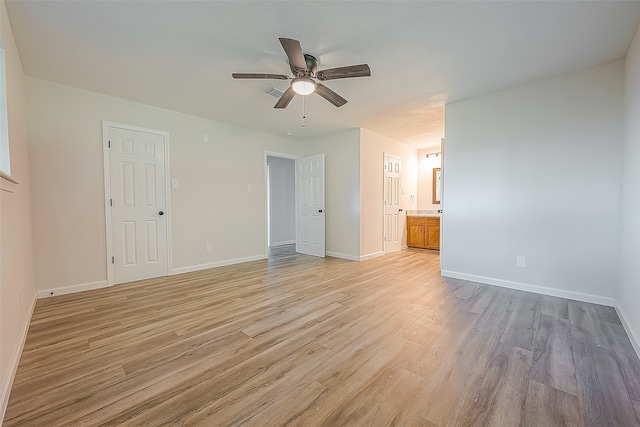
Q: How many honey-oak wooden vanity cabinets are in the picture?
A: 1